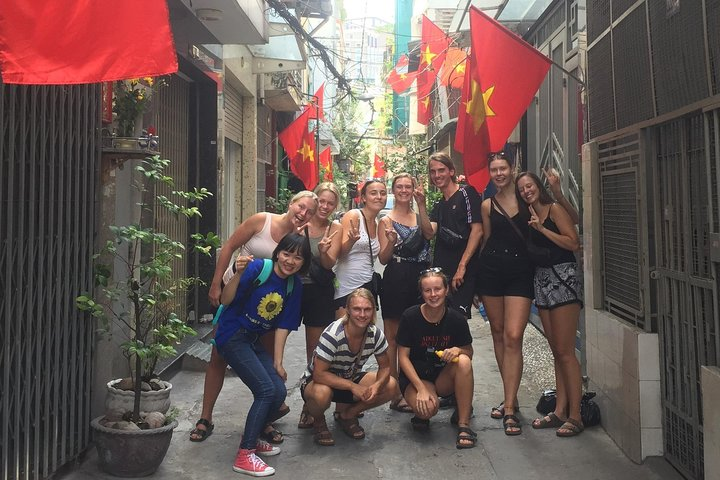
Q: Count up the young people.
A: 10